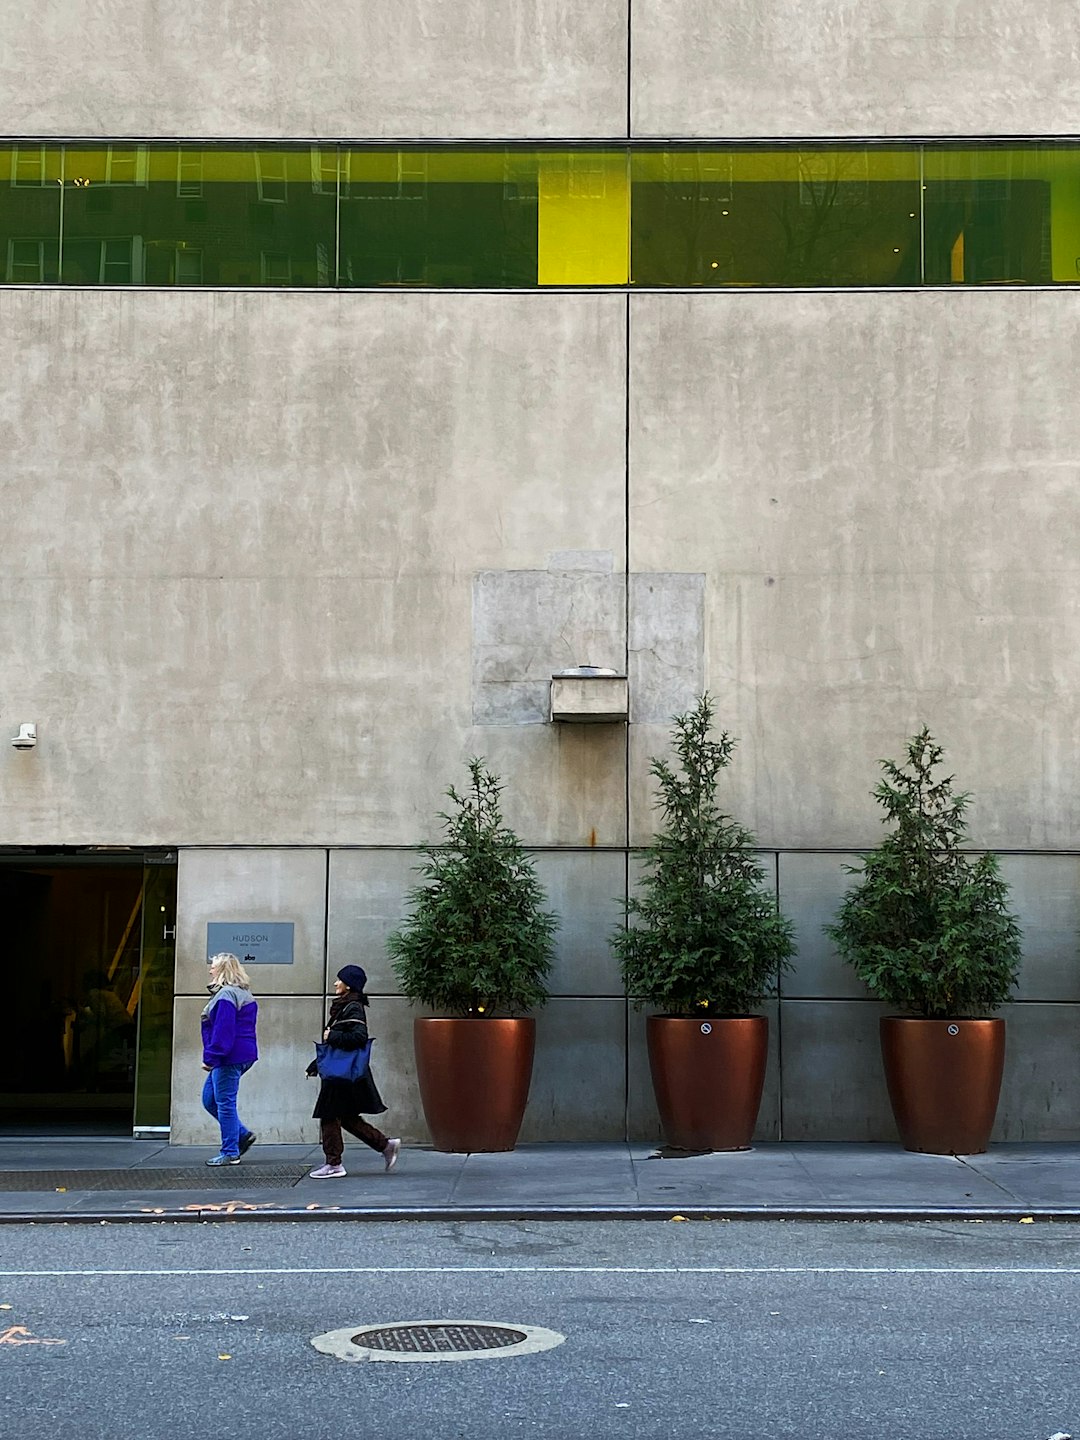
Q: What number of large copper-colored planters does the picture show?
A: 3